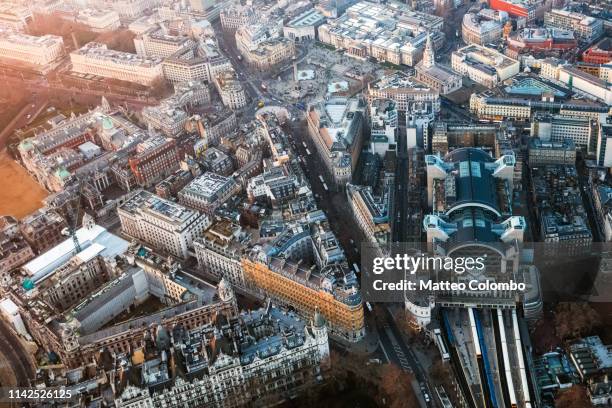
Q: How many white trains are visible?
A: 3